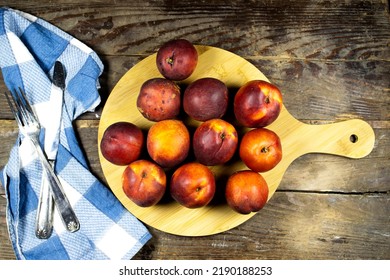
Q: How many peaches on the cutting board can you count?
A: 11